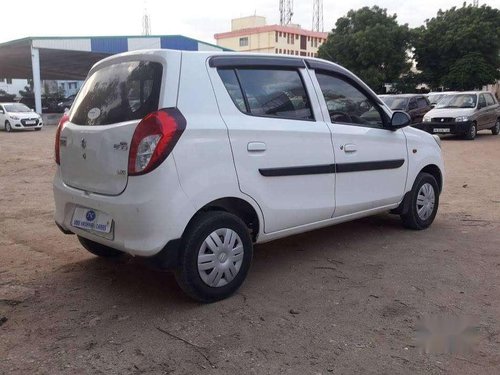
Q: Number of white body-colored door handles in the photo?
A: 2